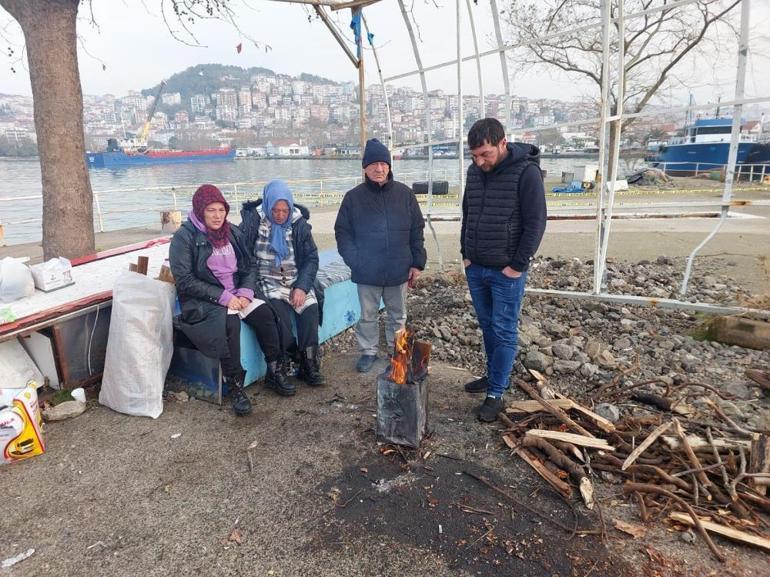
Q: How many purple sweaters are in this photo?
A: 1